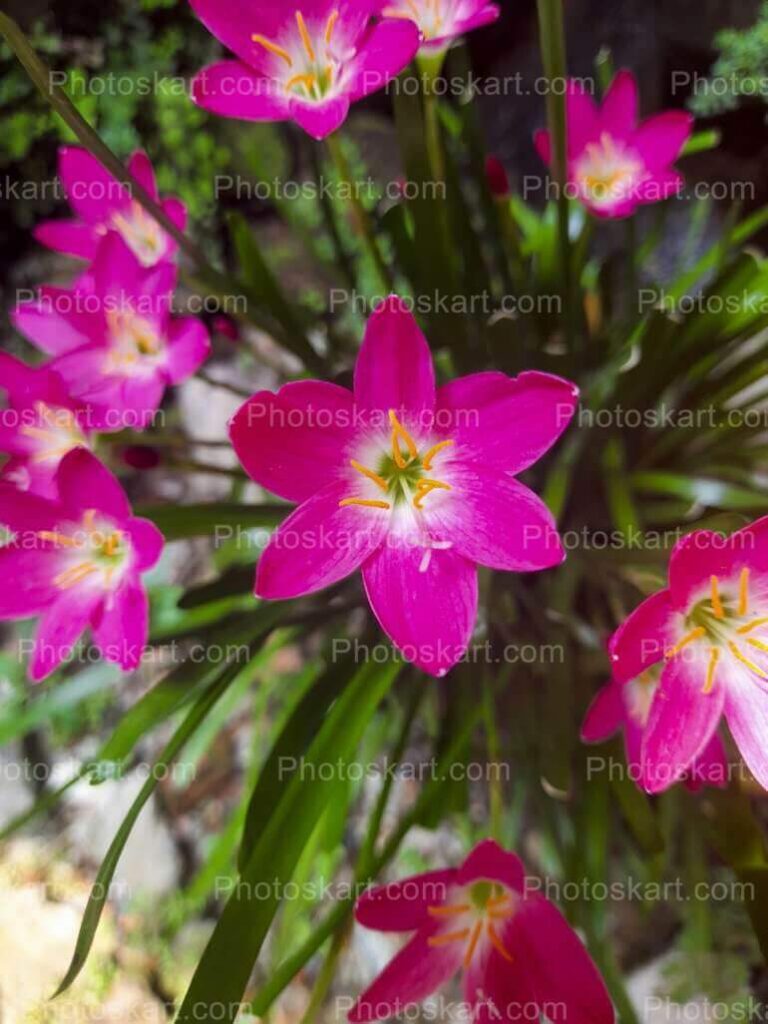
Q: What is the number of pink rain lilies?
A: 11